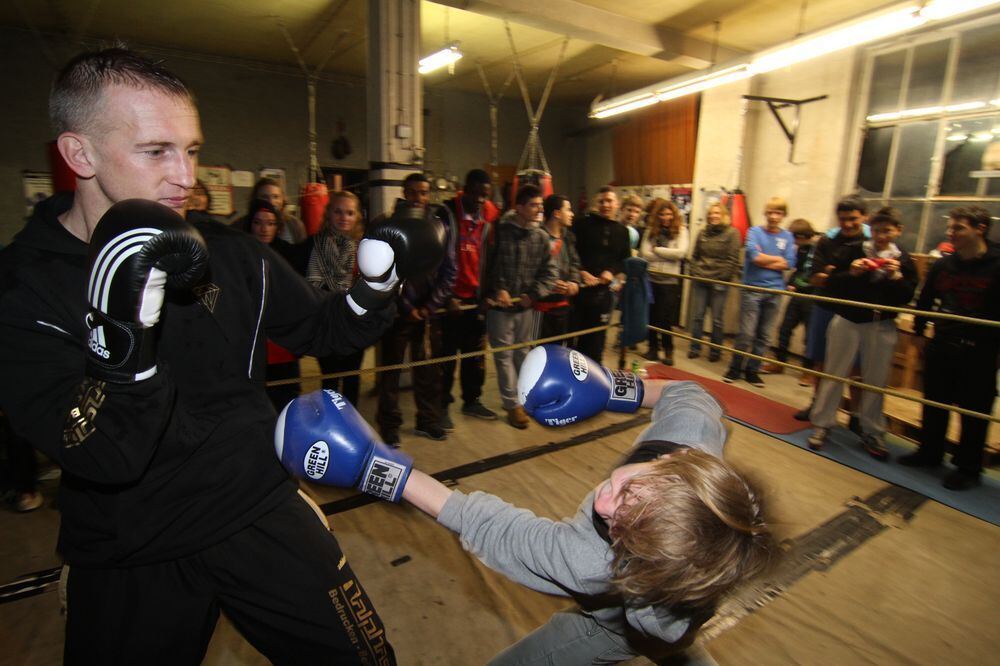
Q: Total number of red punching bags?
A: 4